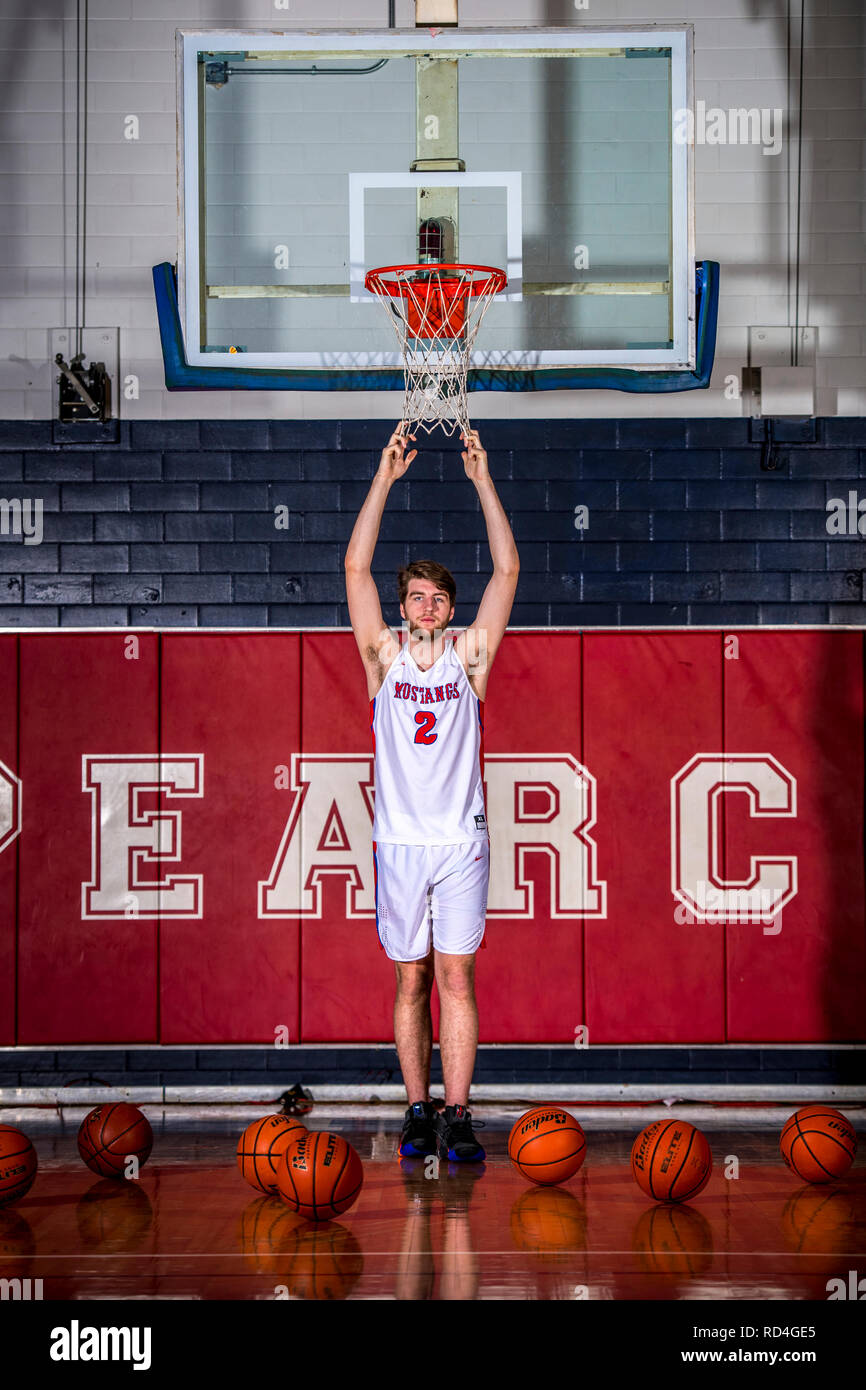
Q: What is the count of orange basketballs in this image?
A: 7